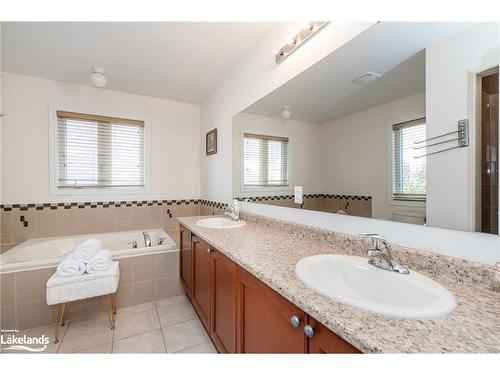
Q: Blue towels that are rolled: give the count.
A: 0